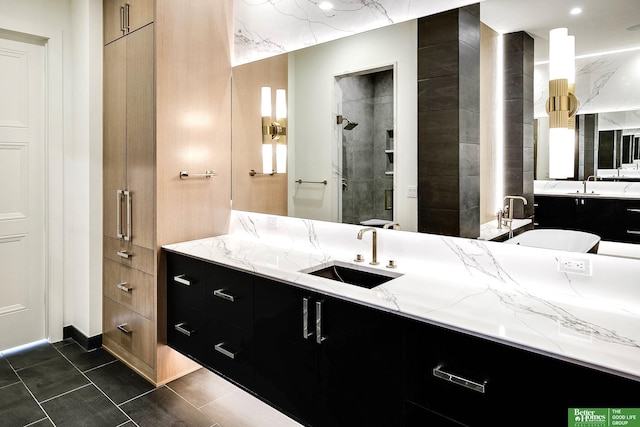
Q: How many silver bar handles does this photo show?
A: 14